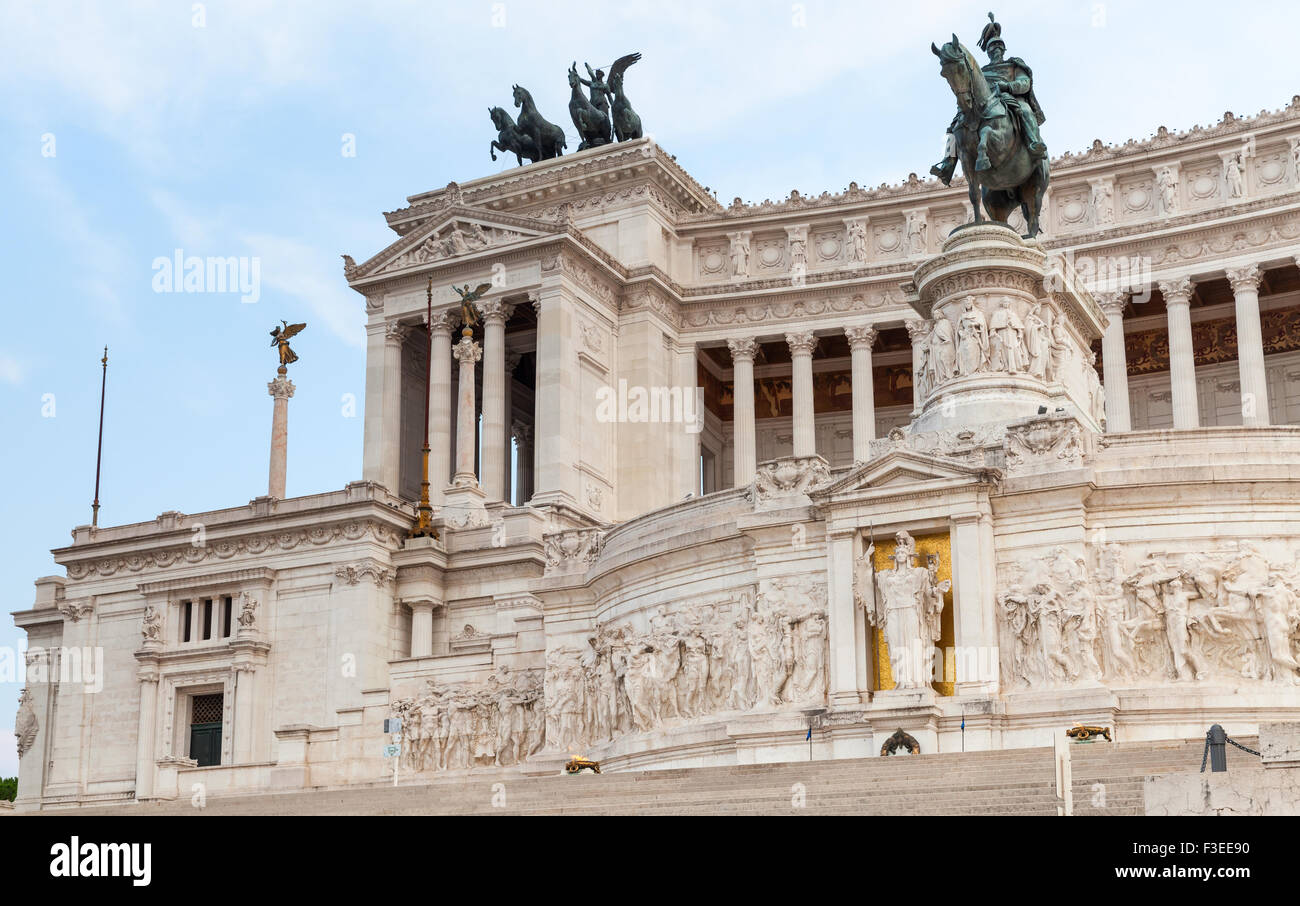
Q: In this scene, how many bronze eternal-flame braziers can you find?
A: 2